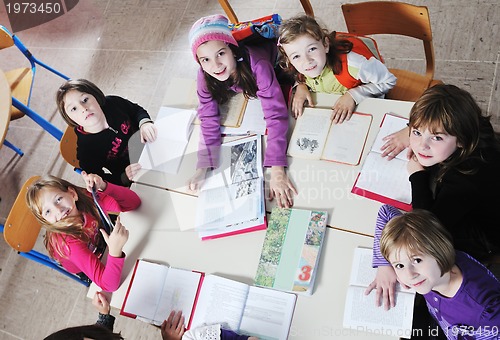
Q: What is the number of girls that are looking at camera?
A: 6